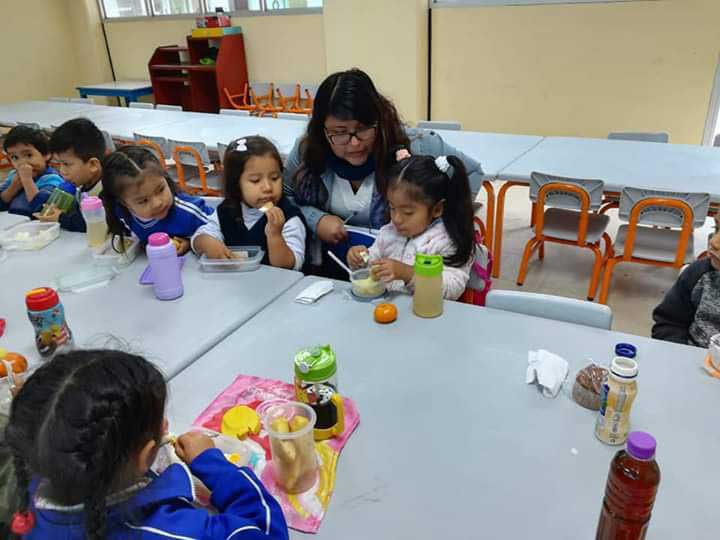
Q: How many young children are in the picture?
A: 7